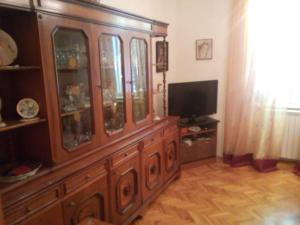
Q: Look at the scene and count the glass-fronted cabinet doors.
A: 3